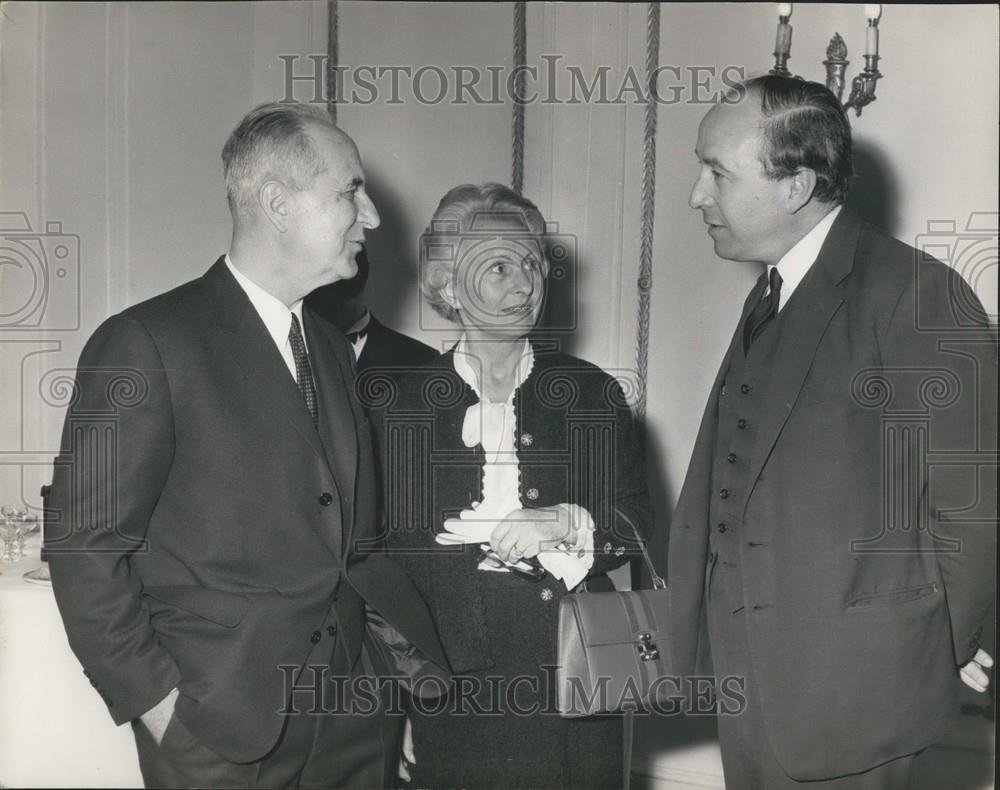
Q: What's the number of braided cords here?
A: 3